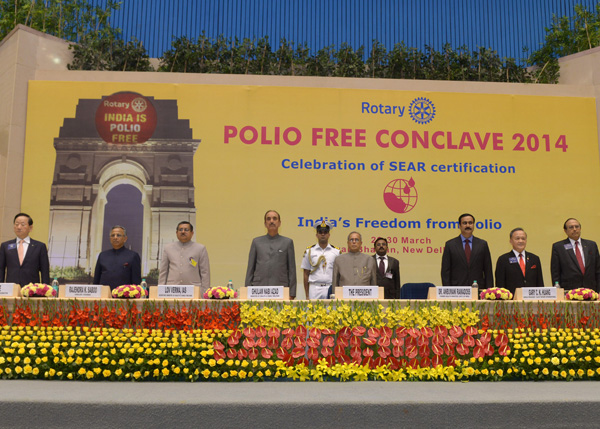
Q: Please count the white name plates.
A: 7